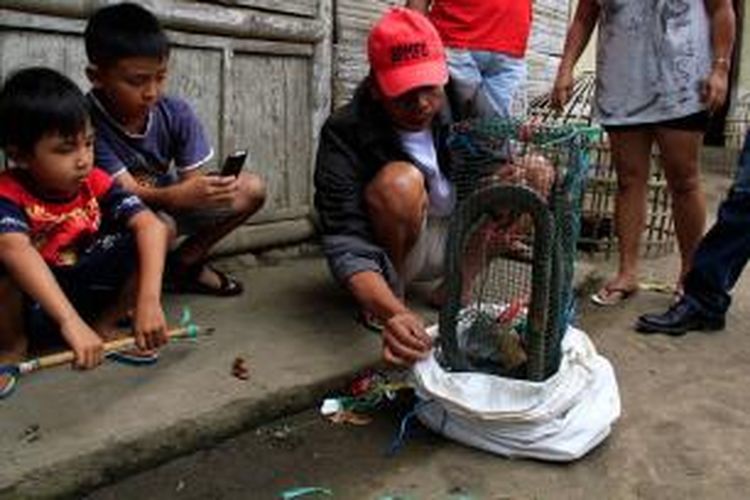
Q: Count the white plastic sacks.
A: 1